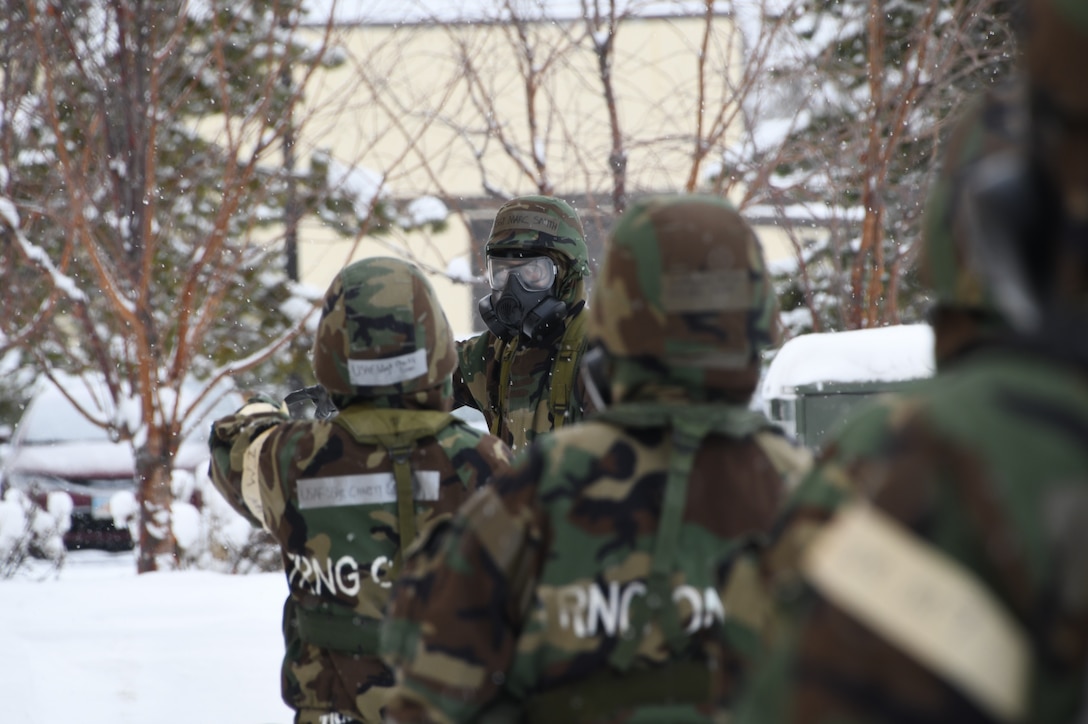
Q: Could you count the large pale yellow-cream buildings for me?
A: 1